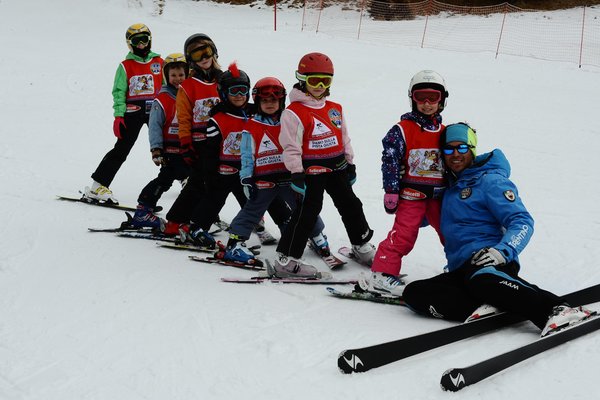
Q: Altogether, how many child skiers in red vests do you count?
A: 7